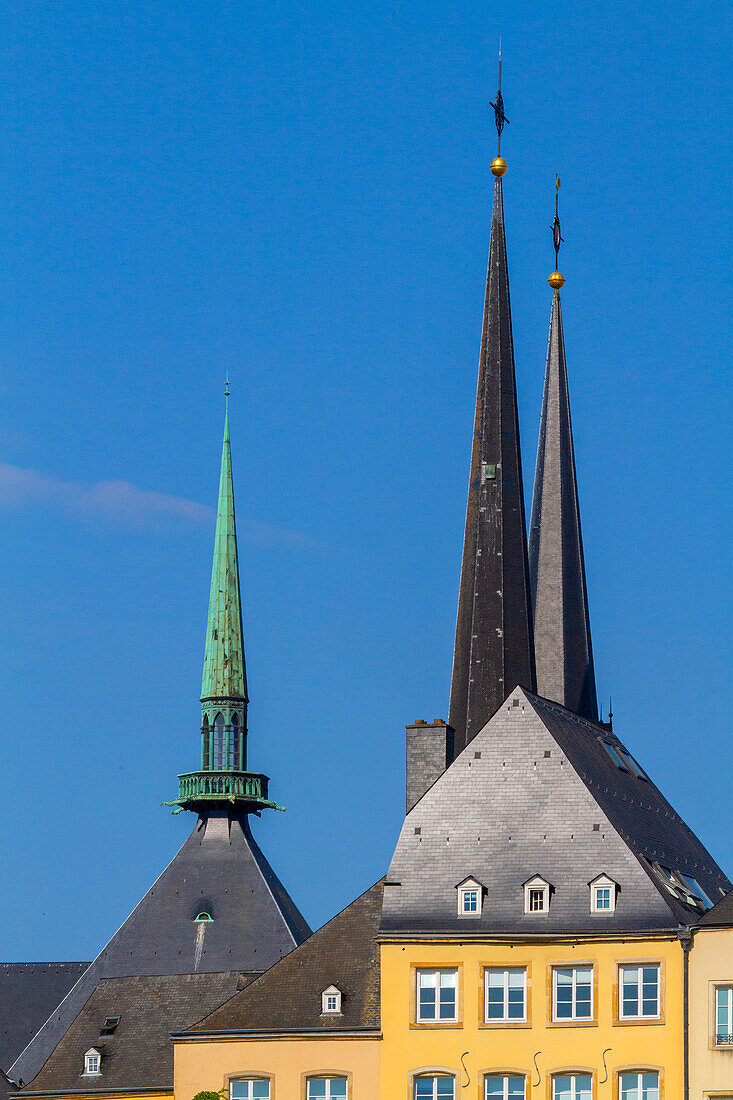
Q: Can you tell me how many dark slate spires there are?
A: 2